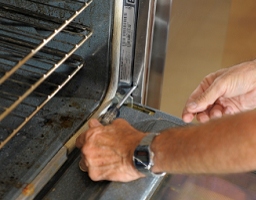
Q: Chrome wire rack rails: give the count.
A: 3